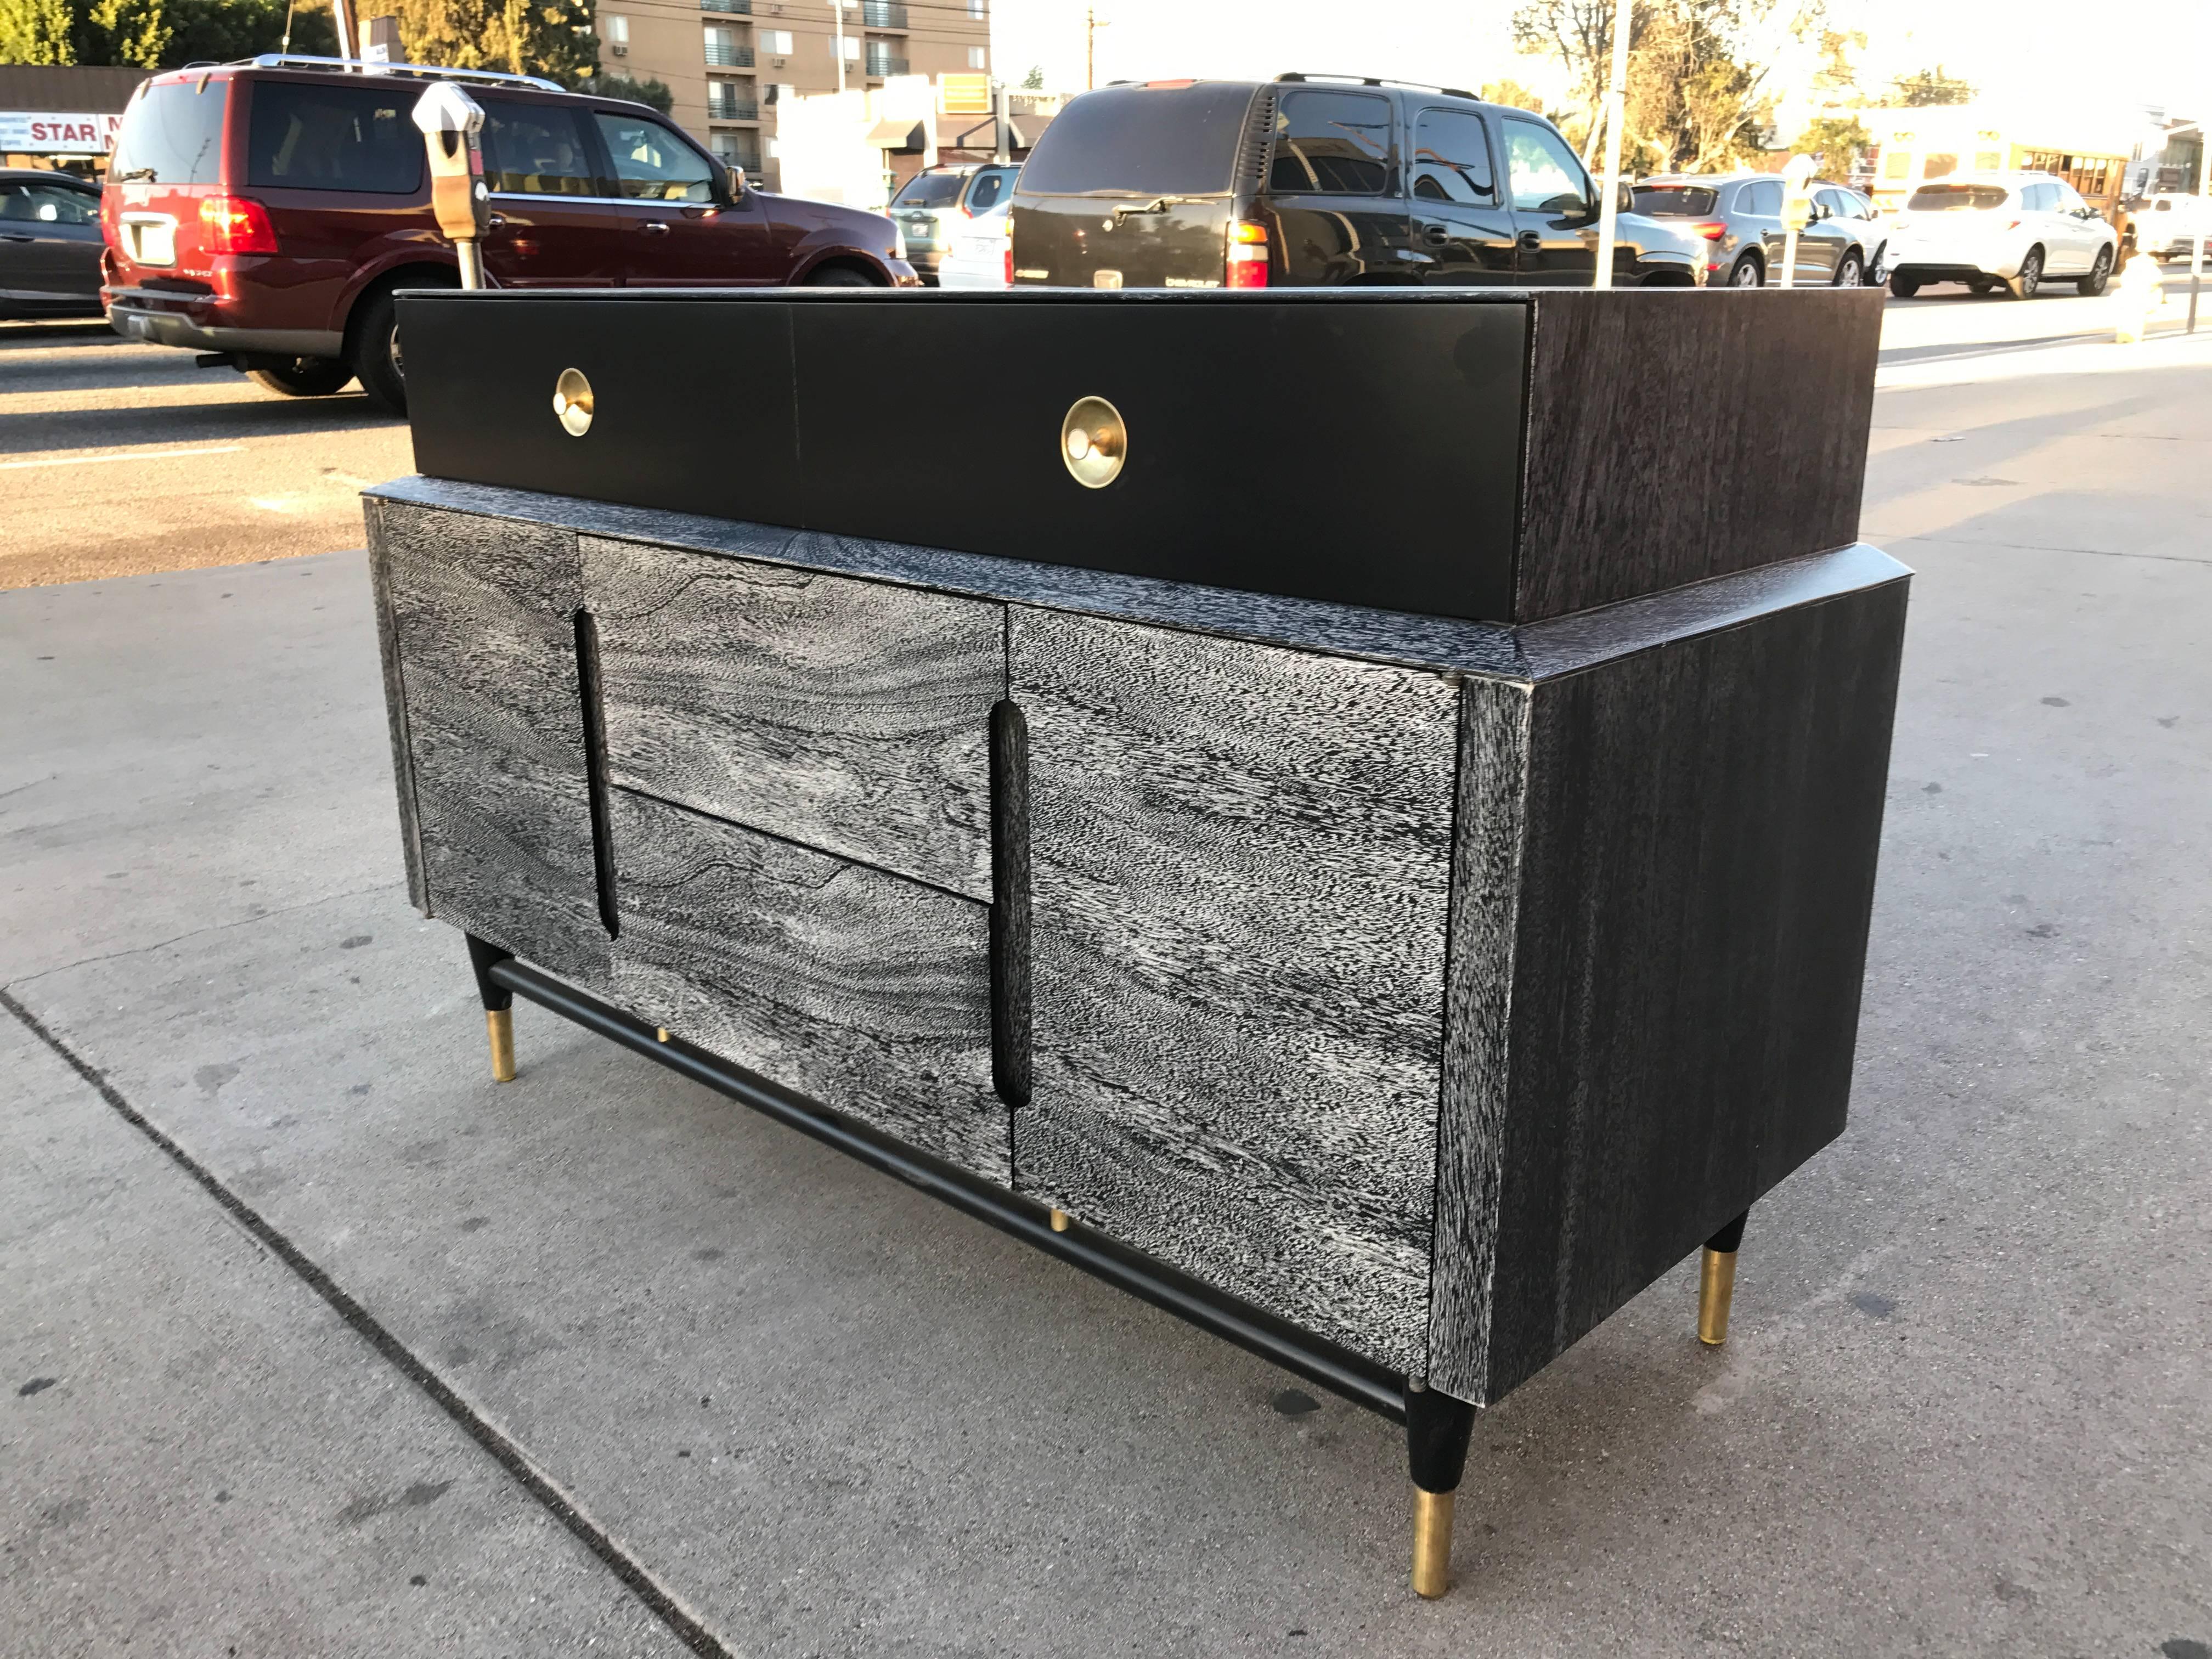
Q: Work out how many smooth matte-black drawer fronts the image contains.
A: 2